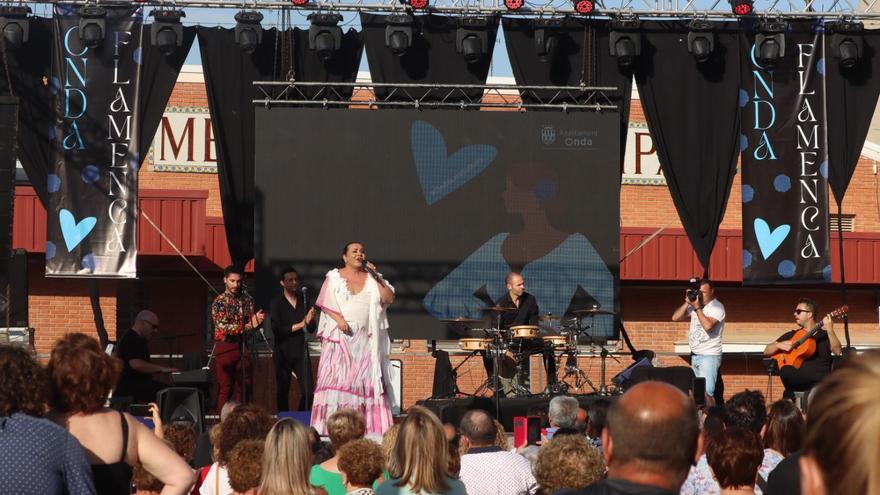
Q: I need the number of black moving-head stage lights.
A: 12